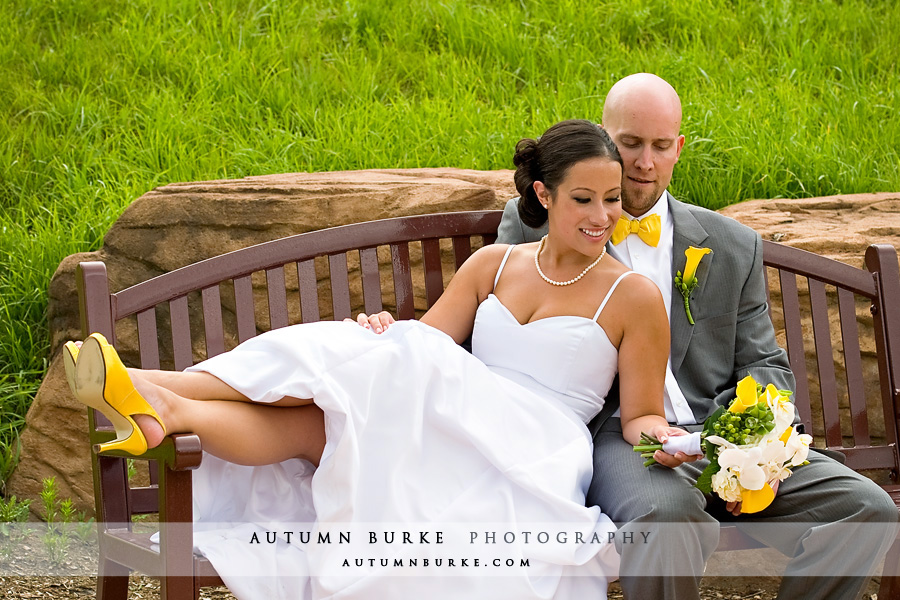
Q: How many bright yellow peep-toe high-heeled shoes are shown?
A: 2